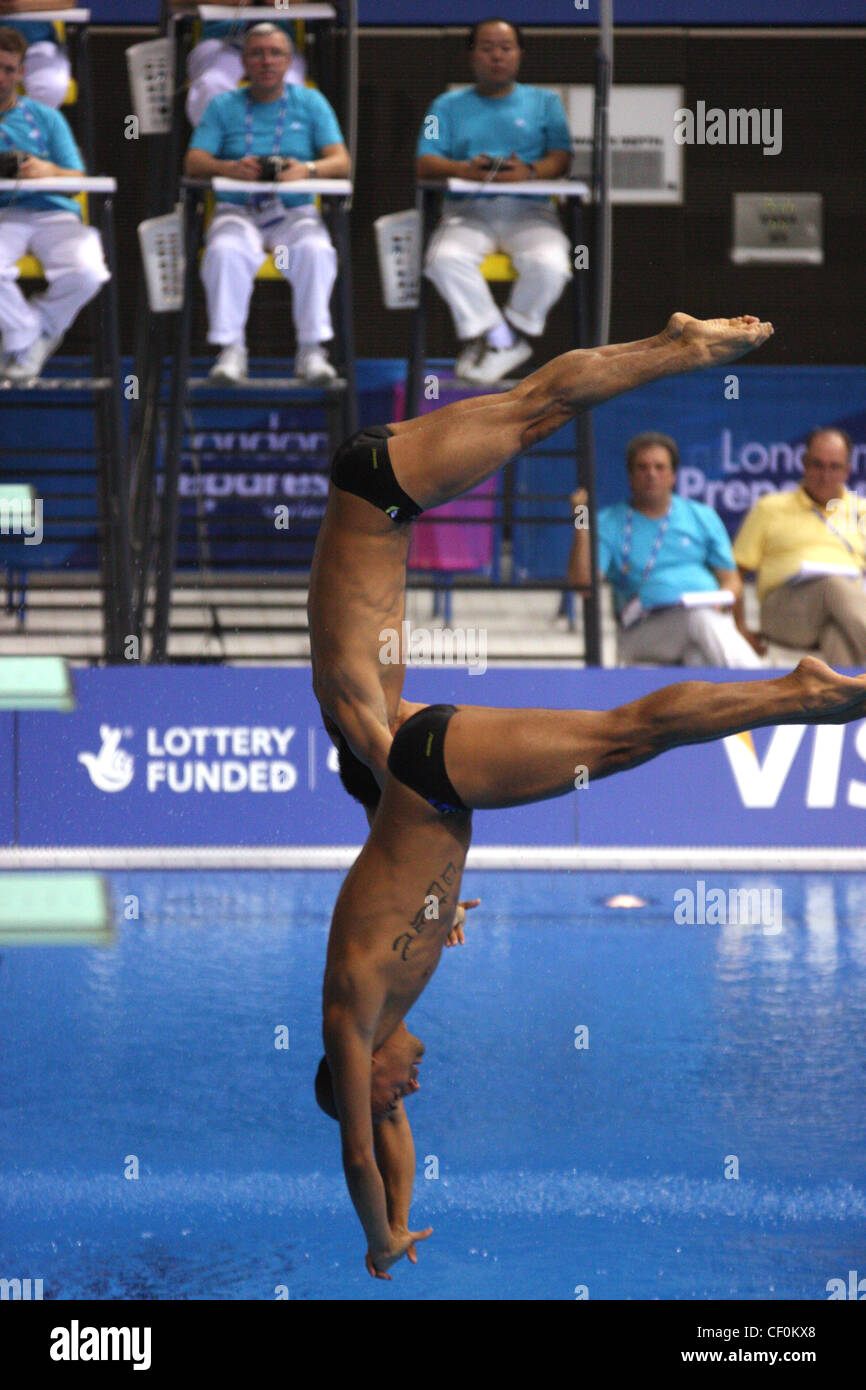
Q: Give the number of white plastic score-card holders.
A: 3